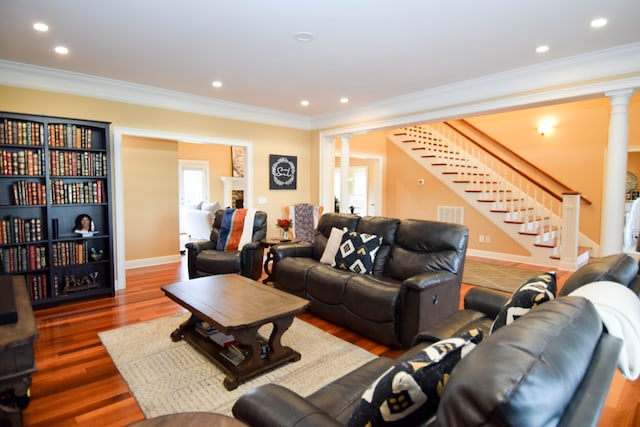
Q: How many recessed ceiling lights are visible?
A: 7